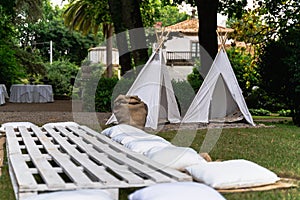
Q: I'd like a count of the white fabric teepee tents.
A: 2